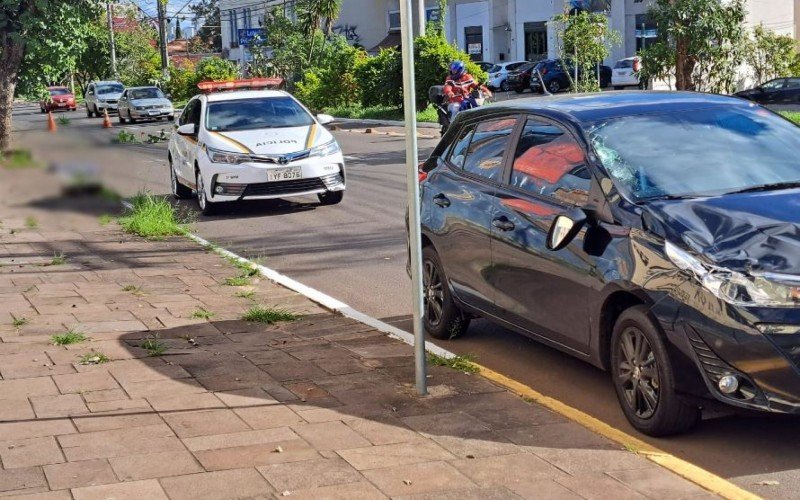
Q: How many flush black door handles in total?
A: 2